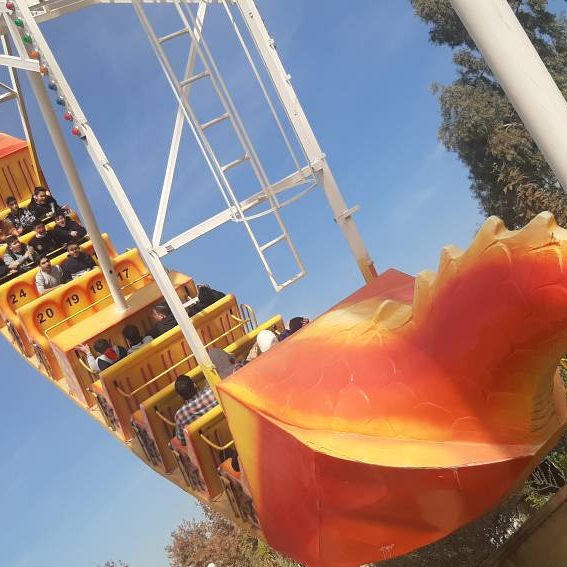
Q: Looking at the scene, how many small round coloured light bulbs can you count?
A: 9